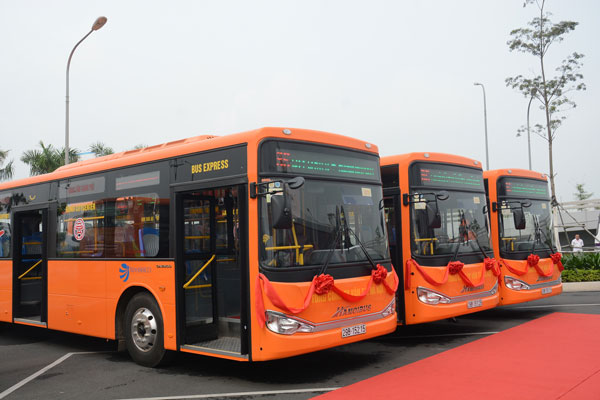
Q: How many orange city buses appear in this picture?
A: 3